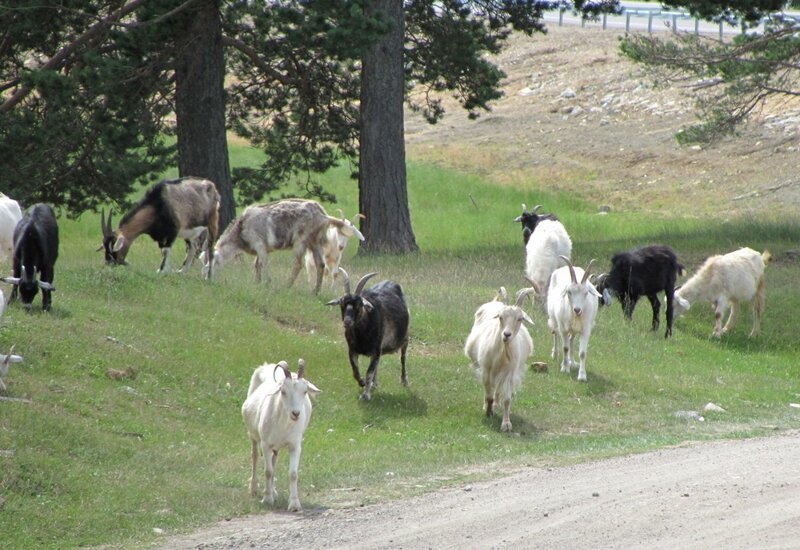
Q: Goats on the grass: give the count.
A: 13